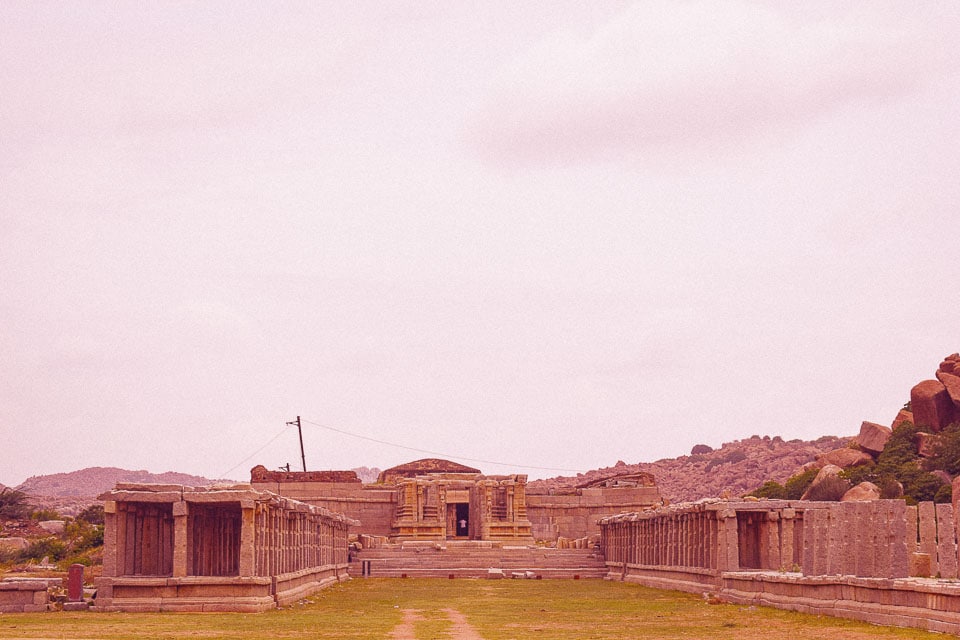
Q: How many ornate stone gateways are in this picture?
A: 1